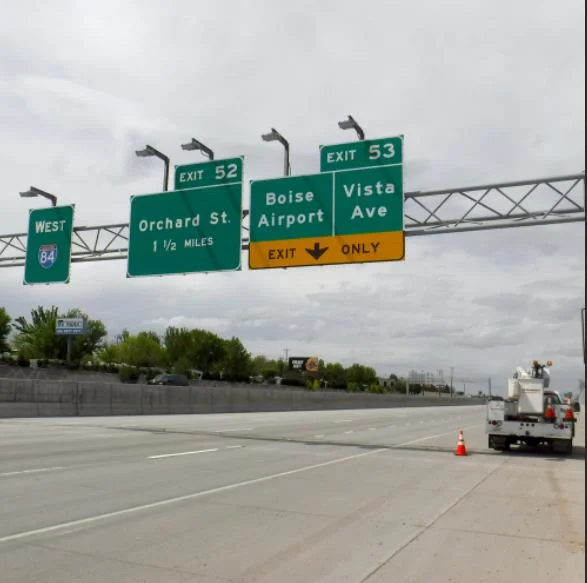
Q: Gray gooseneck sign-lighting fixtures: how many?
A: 5